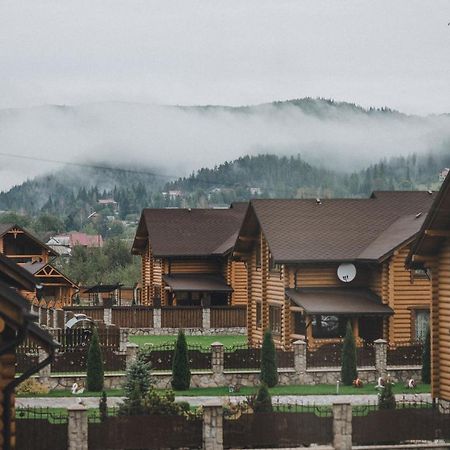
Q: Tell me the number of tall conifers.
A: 5